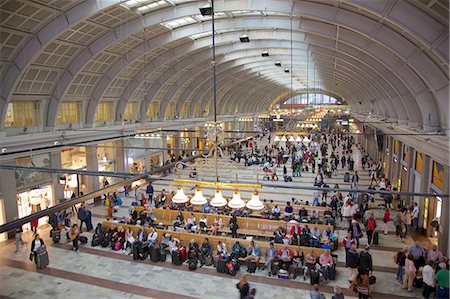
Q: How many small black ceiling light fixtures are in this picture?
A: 5